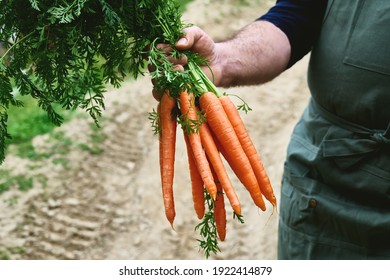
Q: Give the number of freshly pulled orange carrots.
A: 7